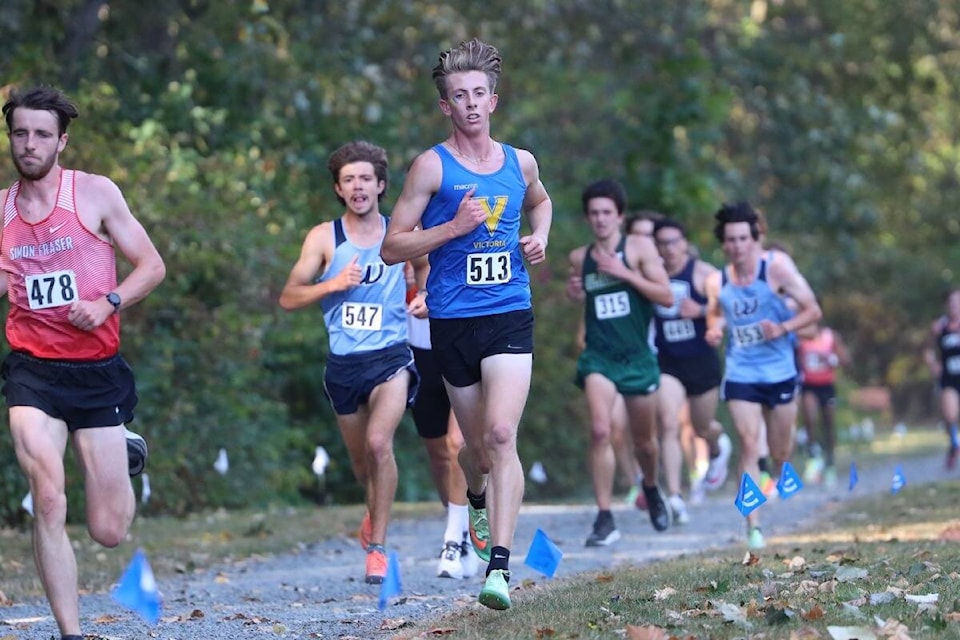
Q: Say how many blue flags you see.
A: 7